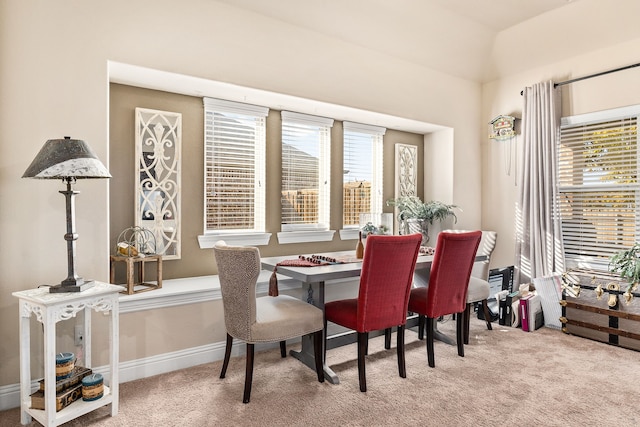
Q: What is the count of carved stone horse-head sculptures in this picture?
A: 0